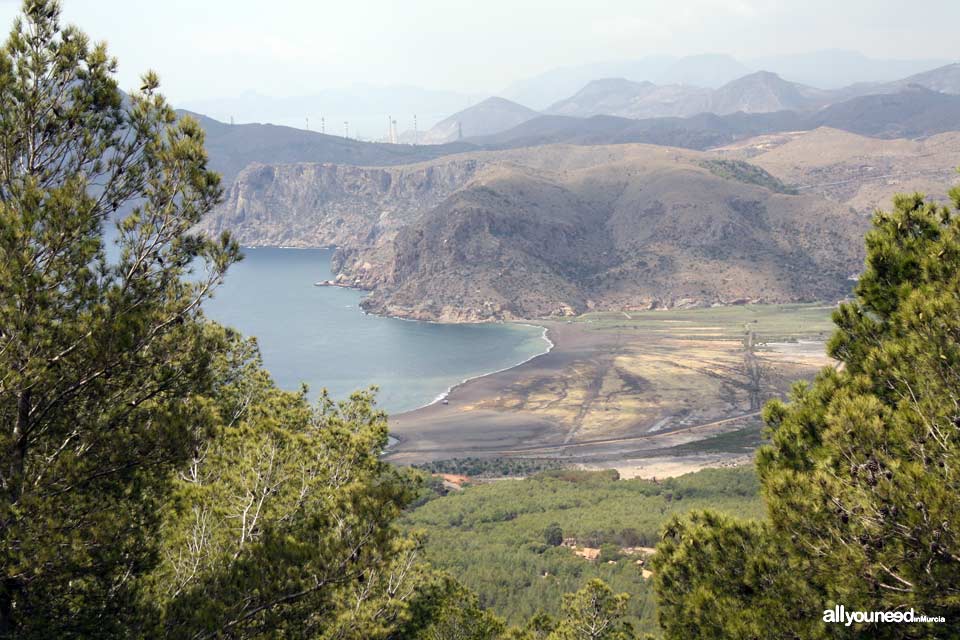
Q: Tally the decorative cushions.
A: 0